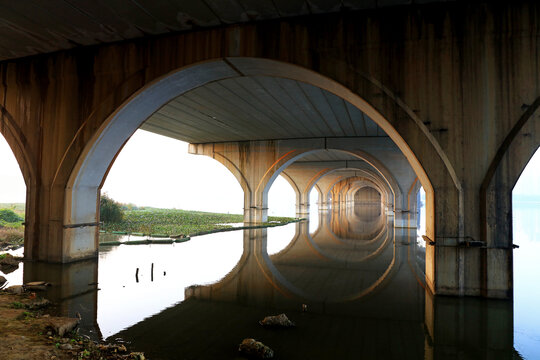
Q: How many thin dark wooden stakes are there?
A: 3